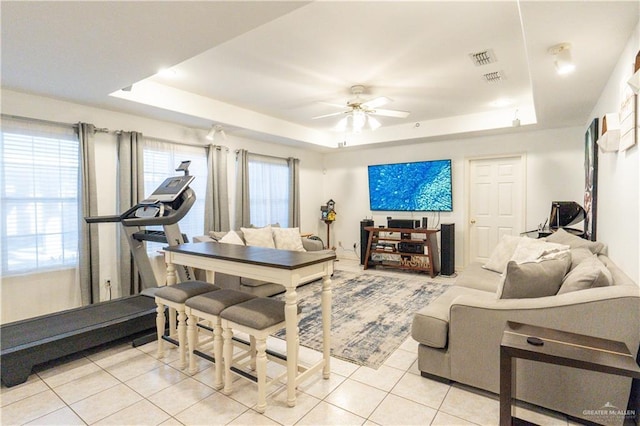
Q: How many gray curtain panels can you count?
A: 5